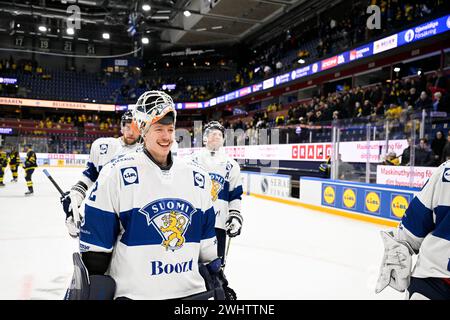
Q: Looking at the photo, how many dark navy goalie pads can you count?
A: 2